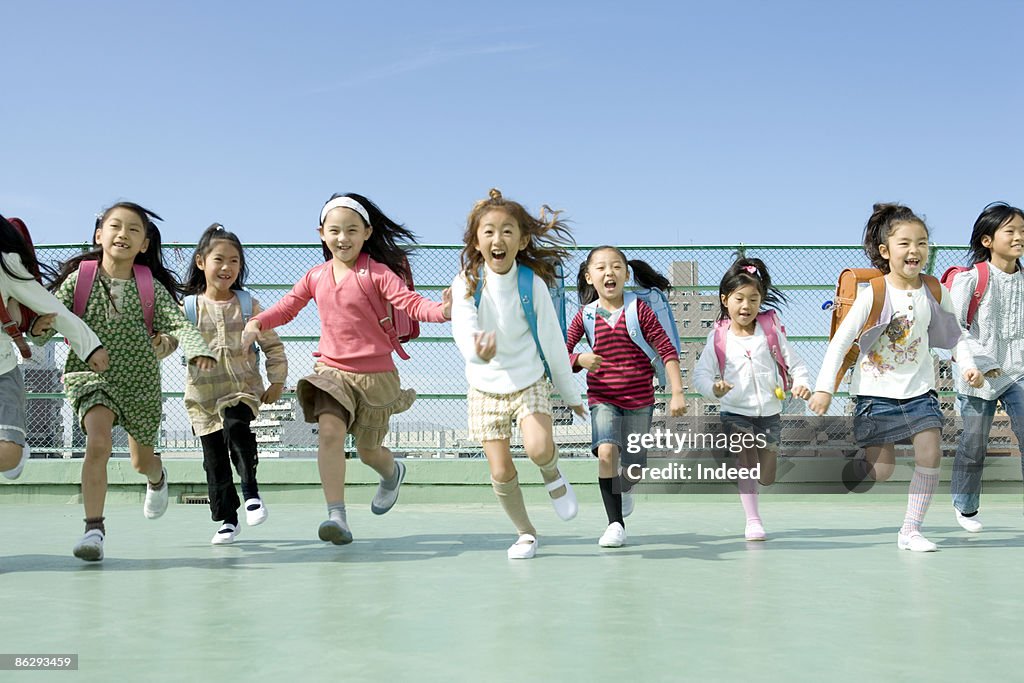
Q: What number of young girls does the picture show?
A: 9